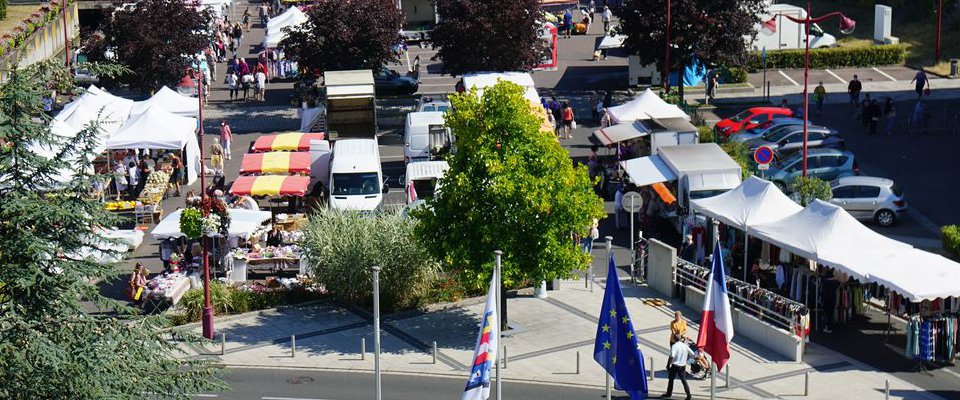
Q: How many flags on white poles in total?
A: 3